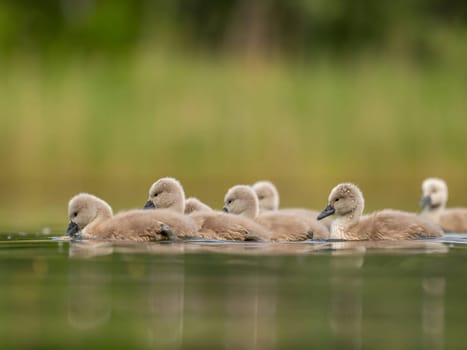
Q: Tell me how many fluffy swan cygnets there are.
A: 7